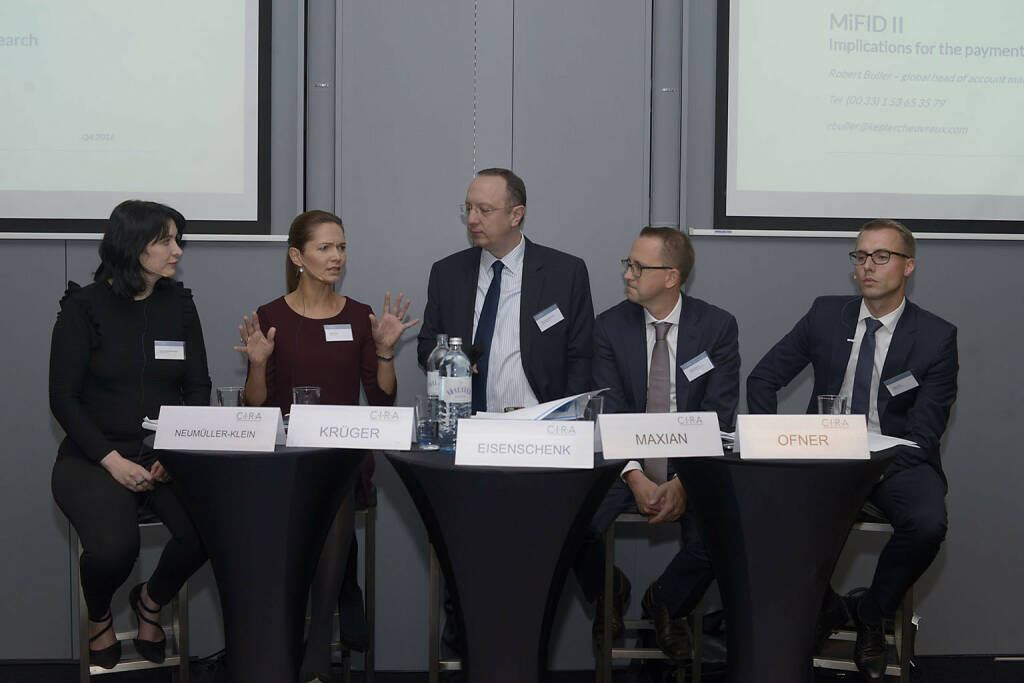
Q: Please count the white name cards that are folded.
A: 5